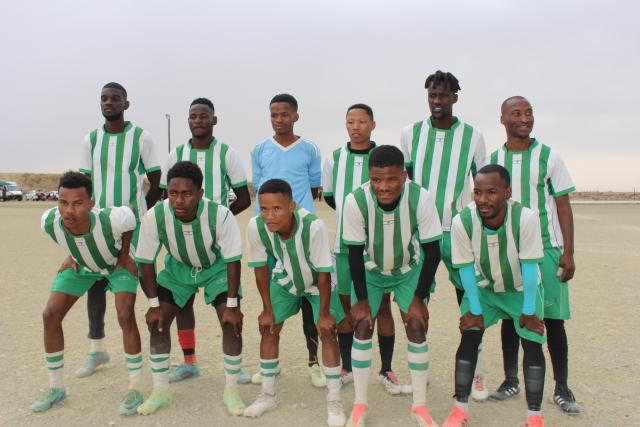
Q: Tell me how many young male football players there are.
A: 11